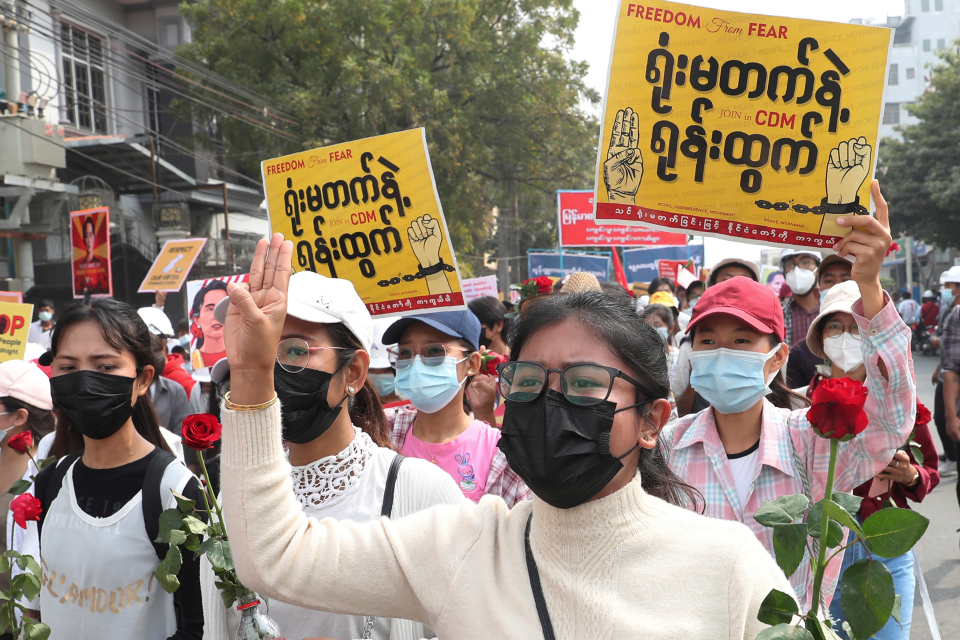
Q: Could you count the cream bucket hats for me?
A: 1